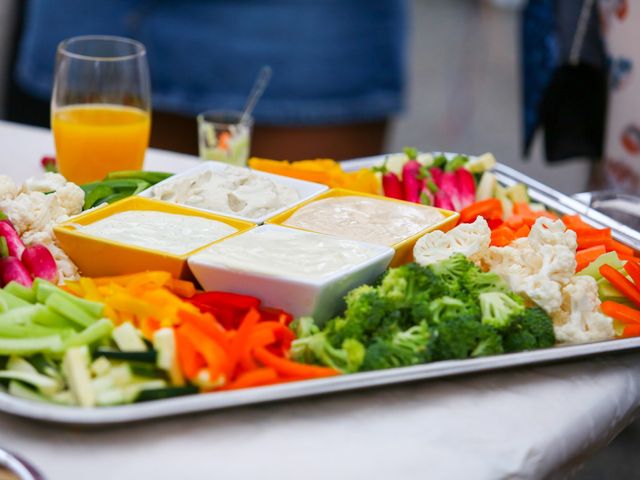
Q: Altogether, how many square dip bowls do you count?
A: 4